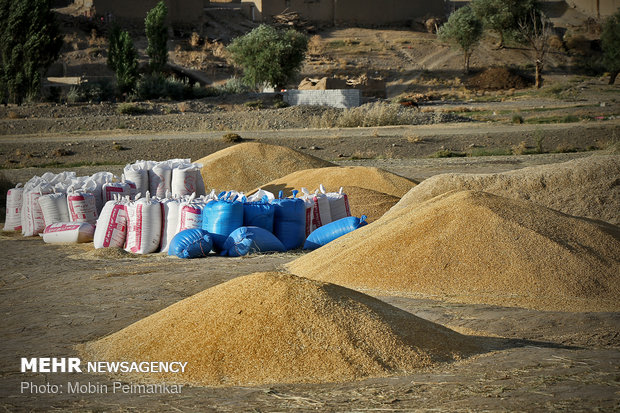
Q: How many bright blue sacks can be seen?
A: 6